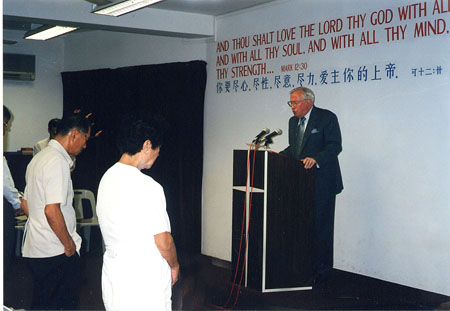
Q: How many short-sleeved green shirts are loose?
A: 0